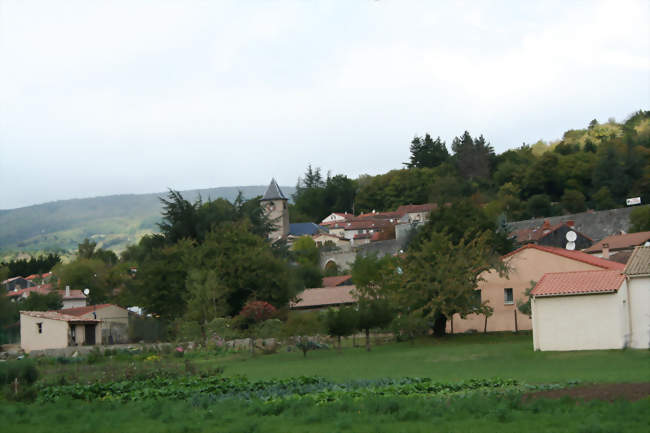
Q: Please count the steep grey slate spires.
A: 1